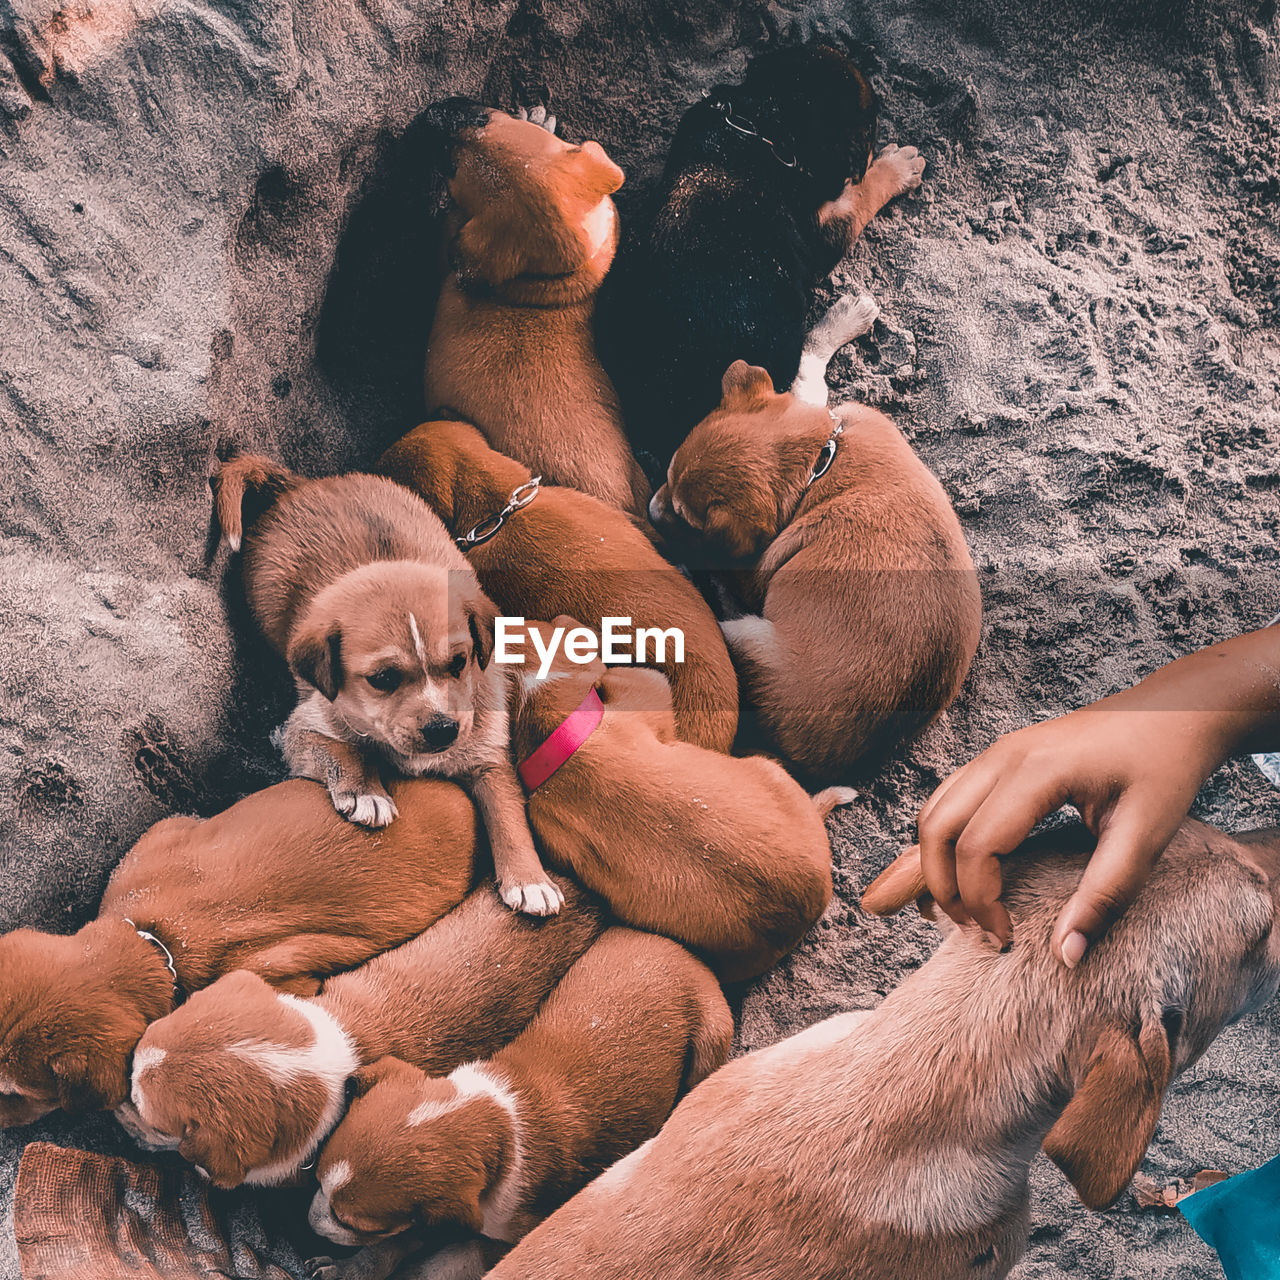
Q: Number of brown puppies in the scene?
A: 8